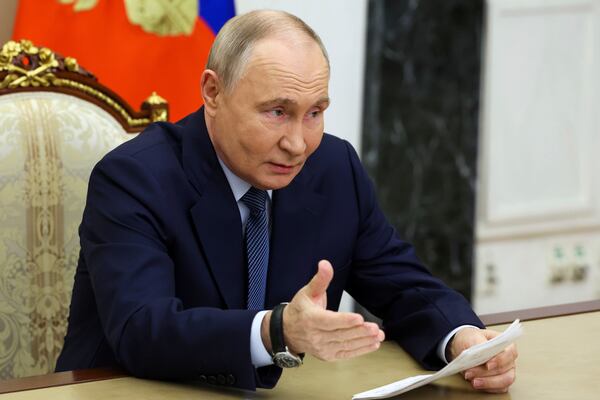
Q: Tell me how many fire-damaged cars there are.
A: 0